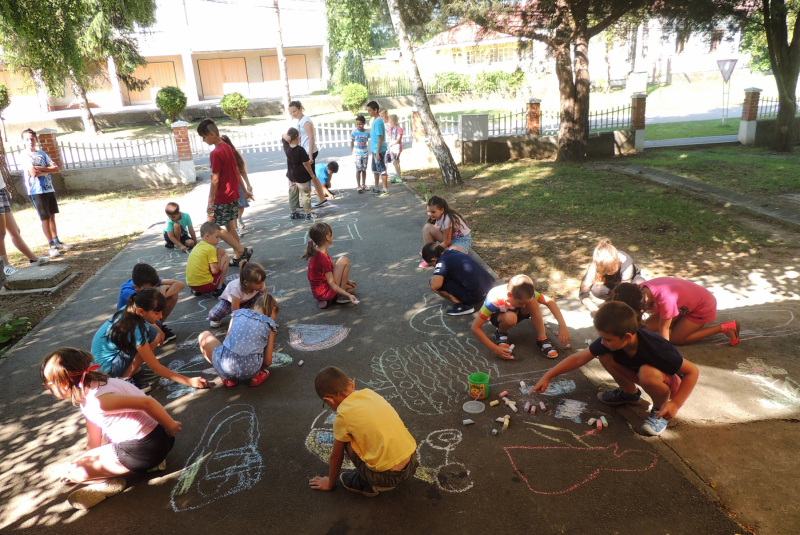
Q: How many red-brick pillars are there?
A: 6